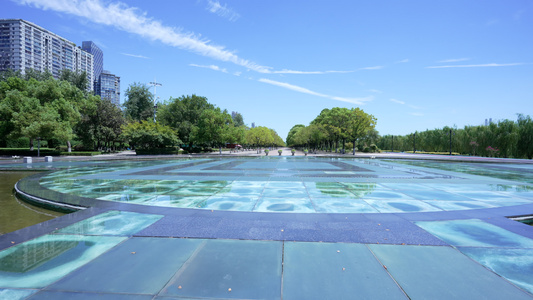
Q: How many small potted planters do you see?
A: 4